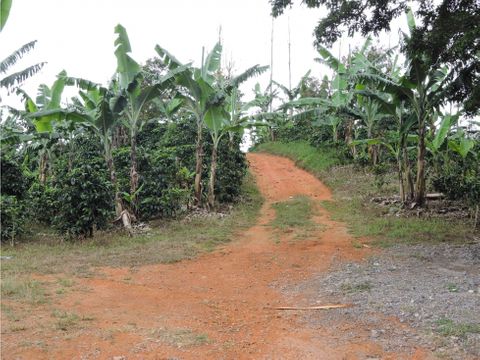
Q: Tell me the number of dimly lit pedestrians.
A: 0